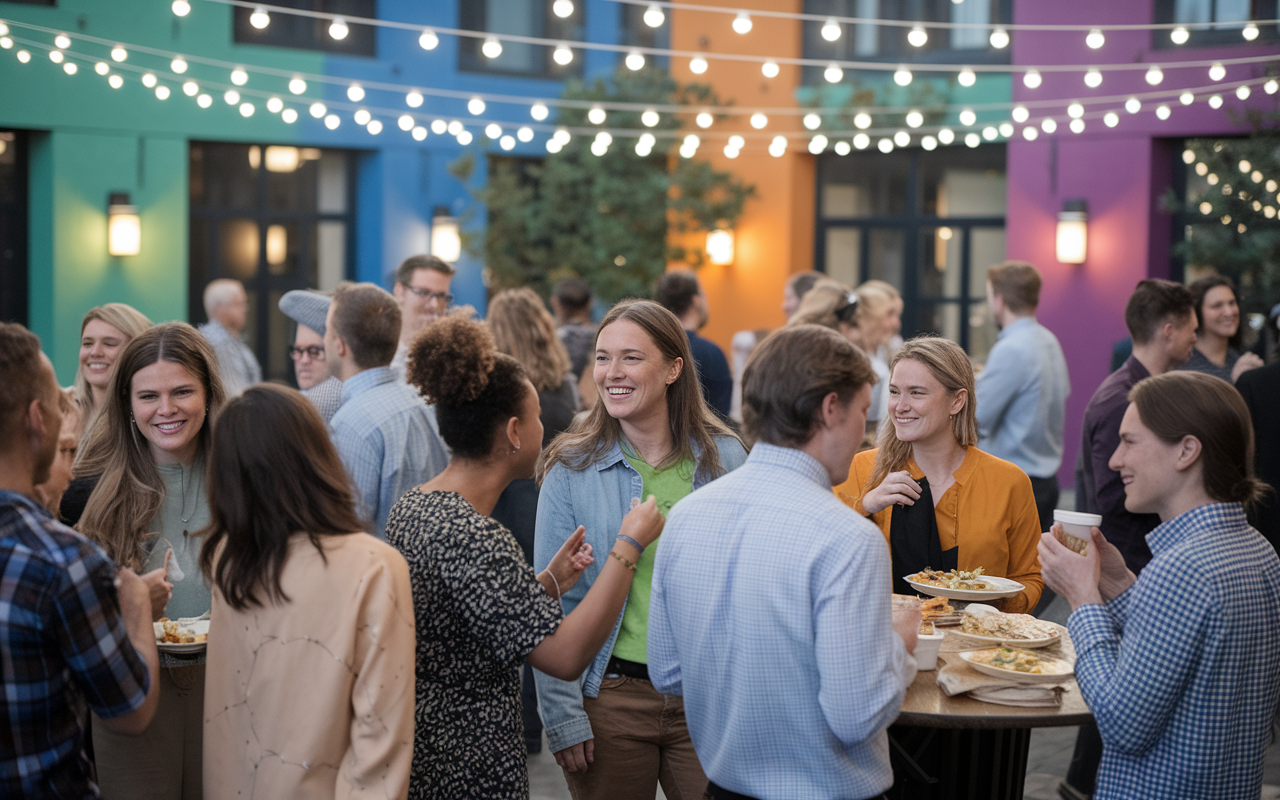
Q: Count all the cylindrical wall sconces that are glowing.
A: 4